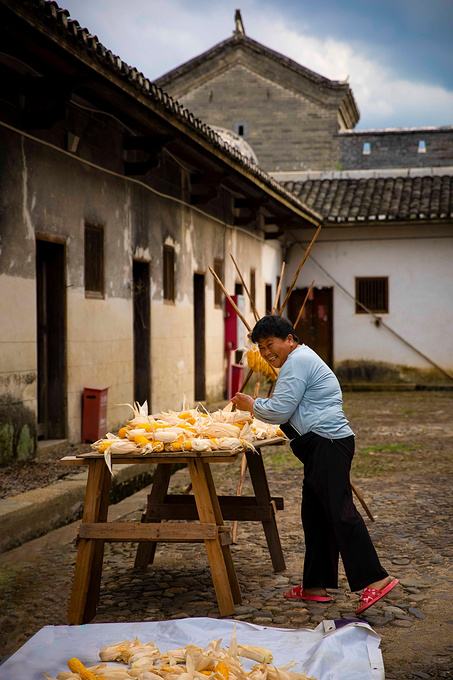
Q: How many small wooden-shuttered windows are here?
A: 5